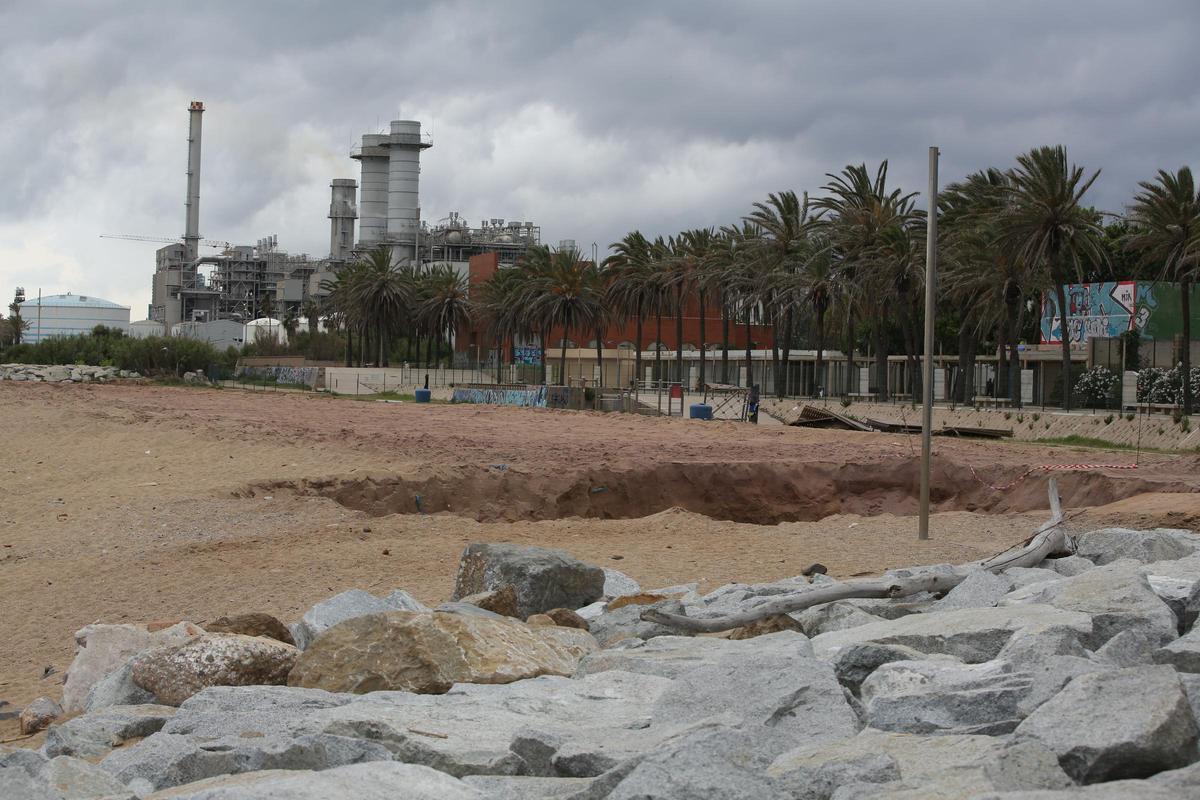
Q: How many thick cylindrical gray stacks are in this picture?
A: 3